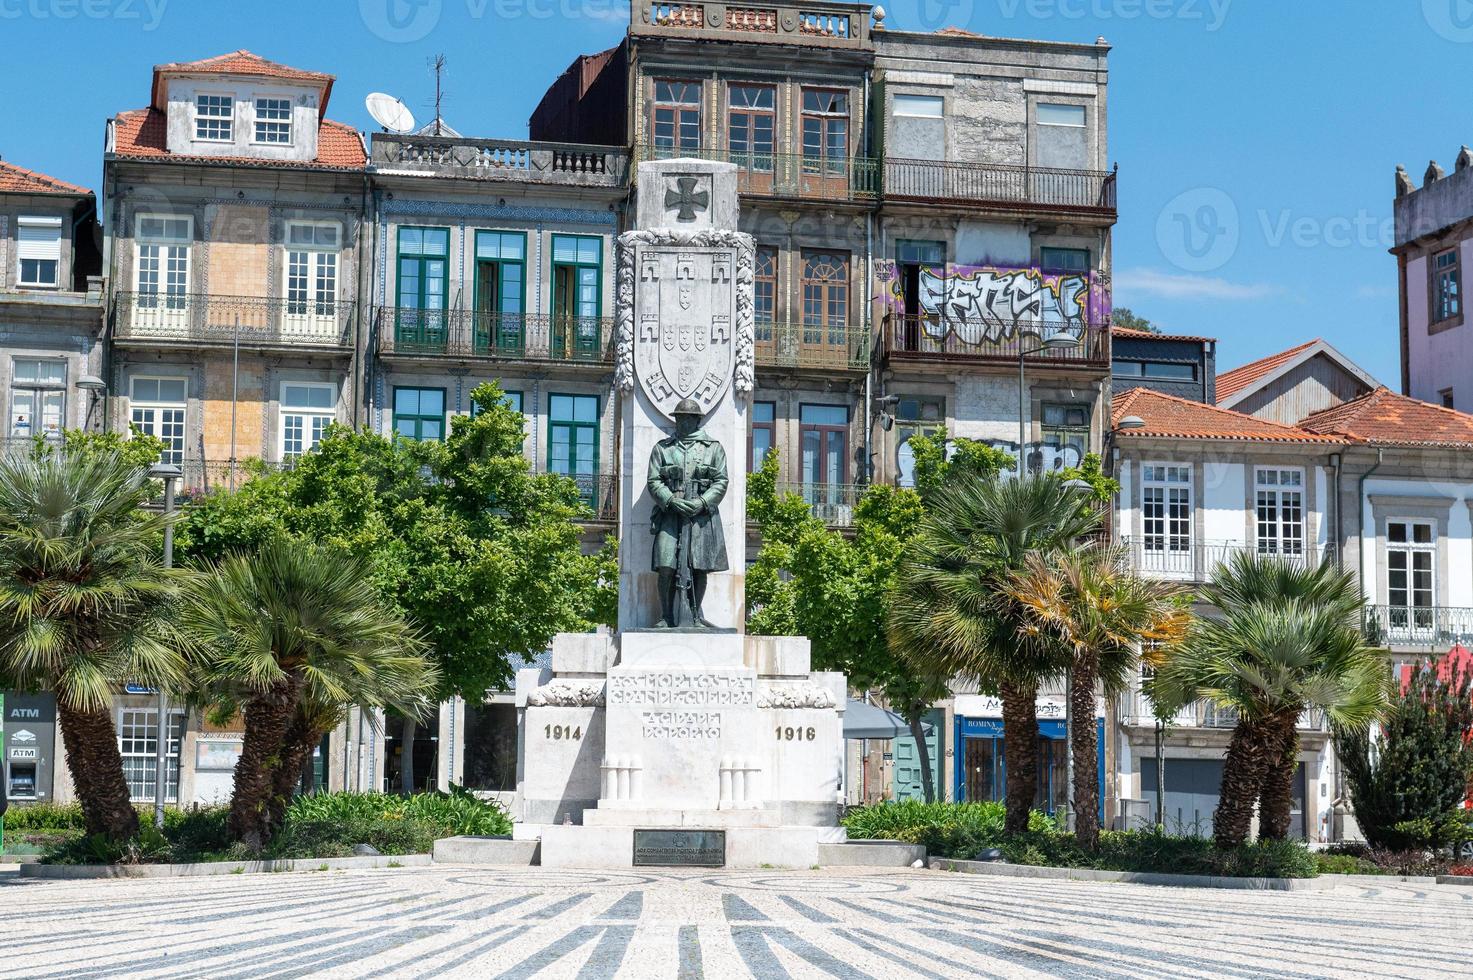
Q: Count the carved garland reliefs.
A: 3